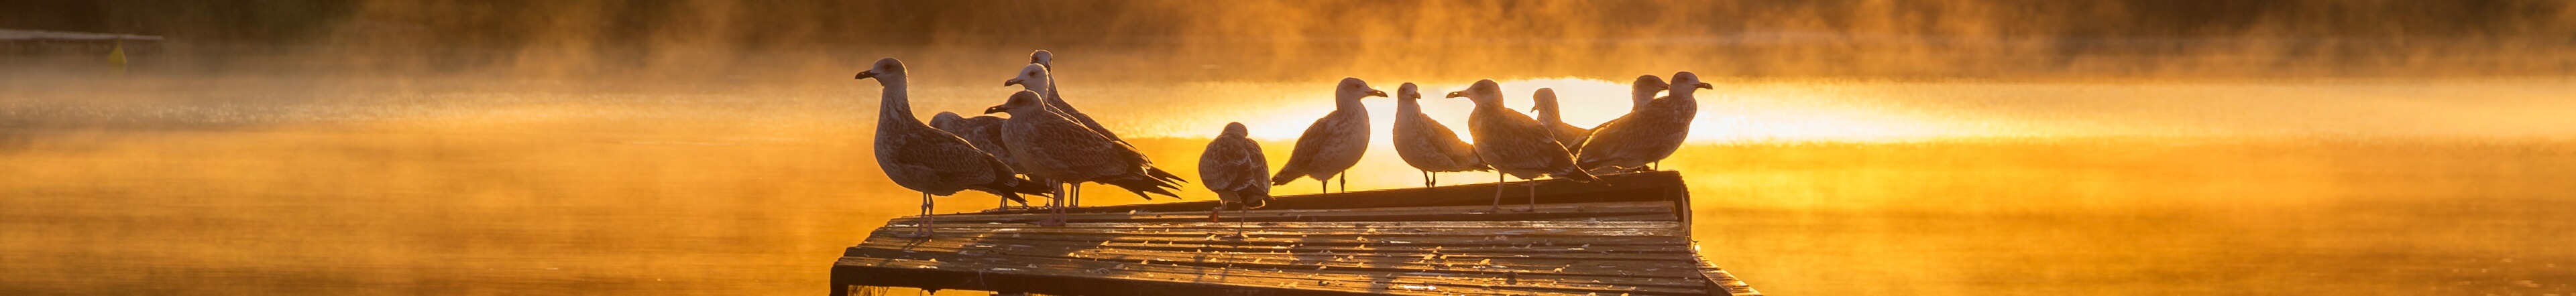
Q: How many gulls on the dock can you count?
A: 12